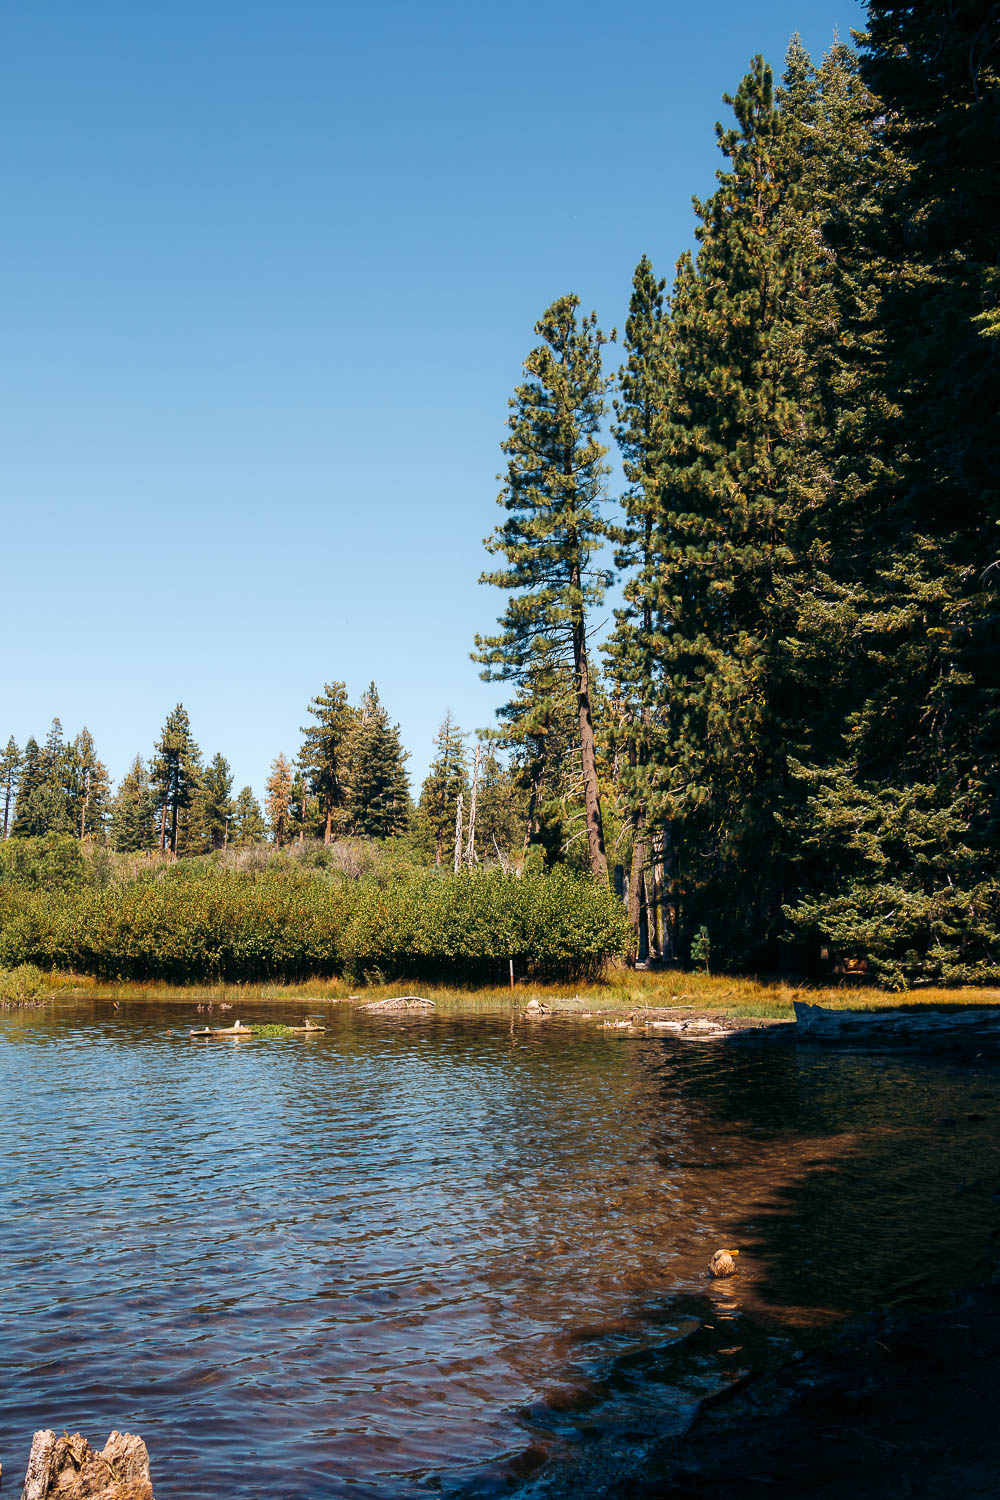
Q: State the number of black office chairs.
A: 0